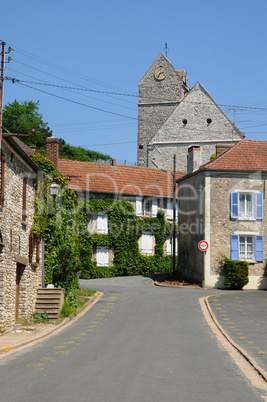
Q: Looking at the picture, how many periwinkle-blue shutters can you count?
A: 4